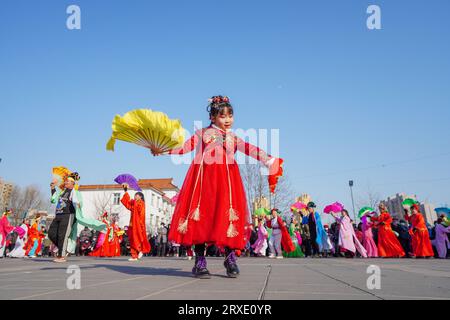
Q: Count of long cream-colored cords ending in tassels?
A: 4